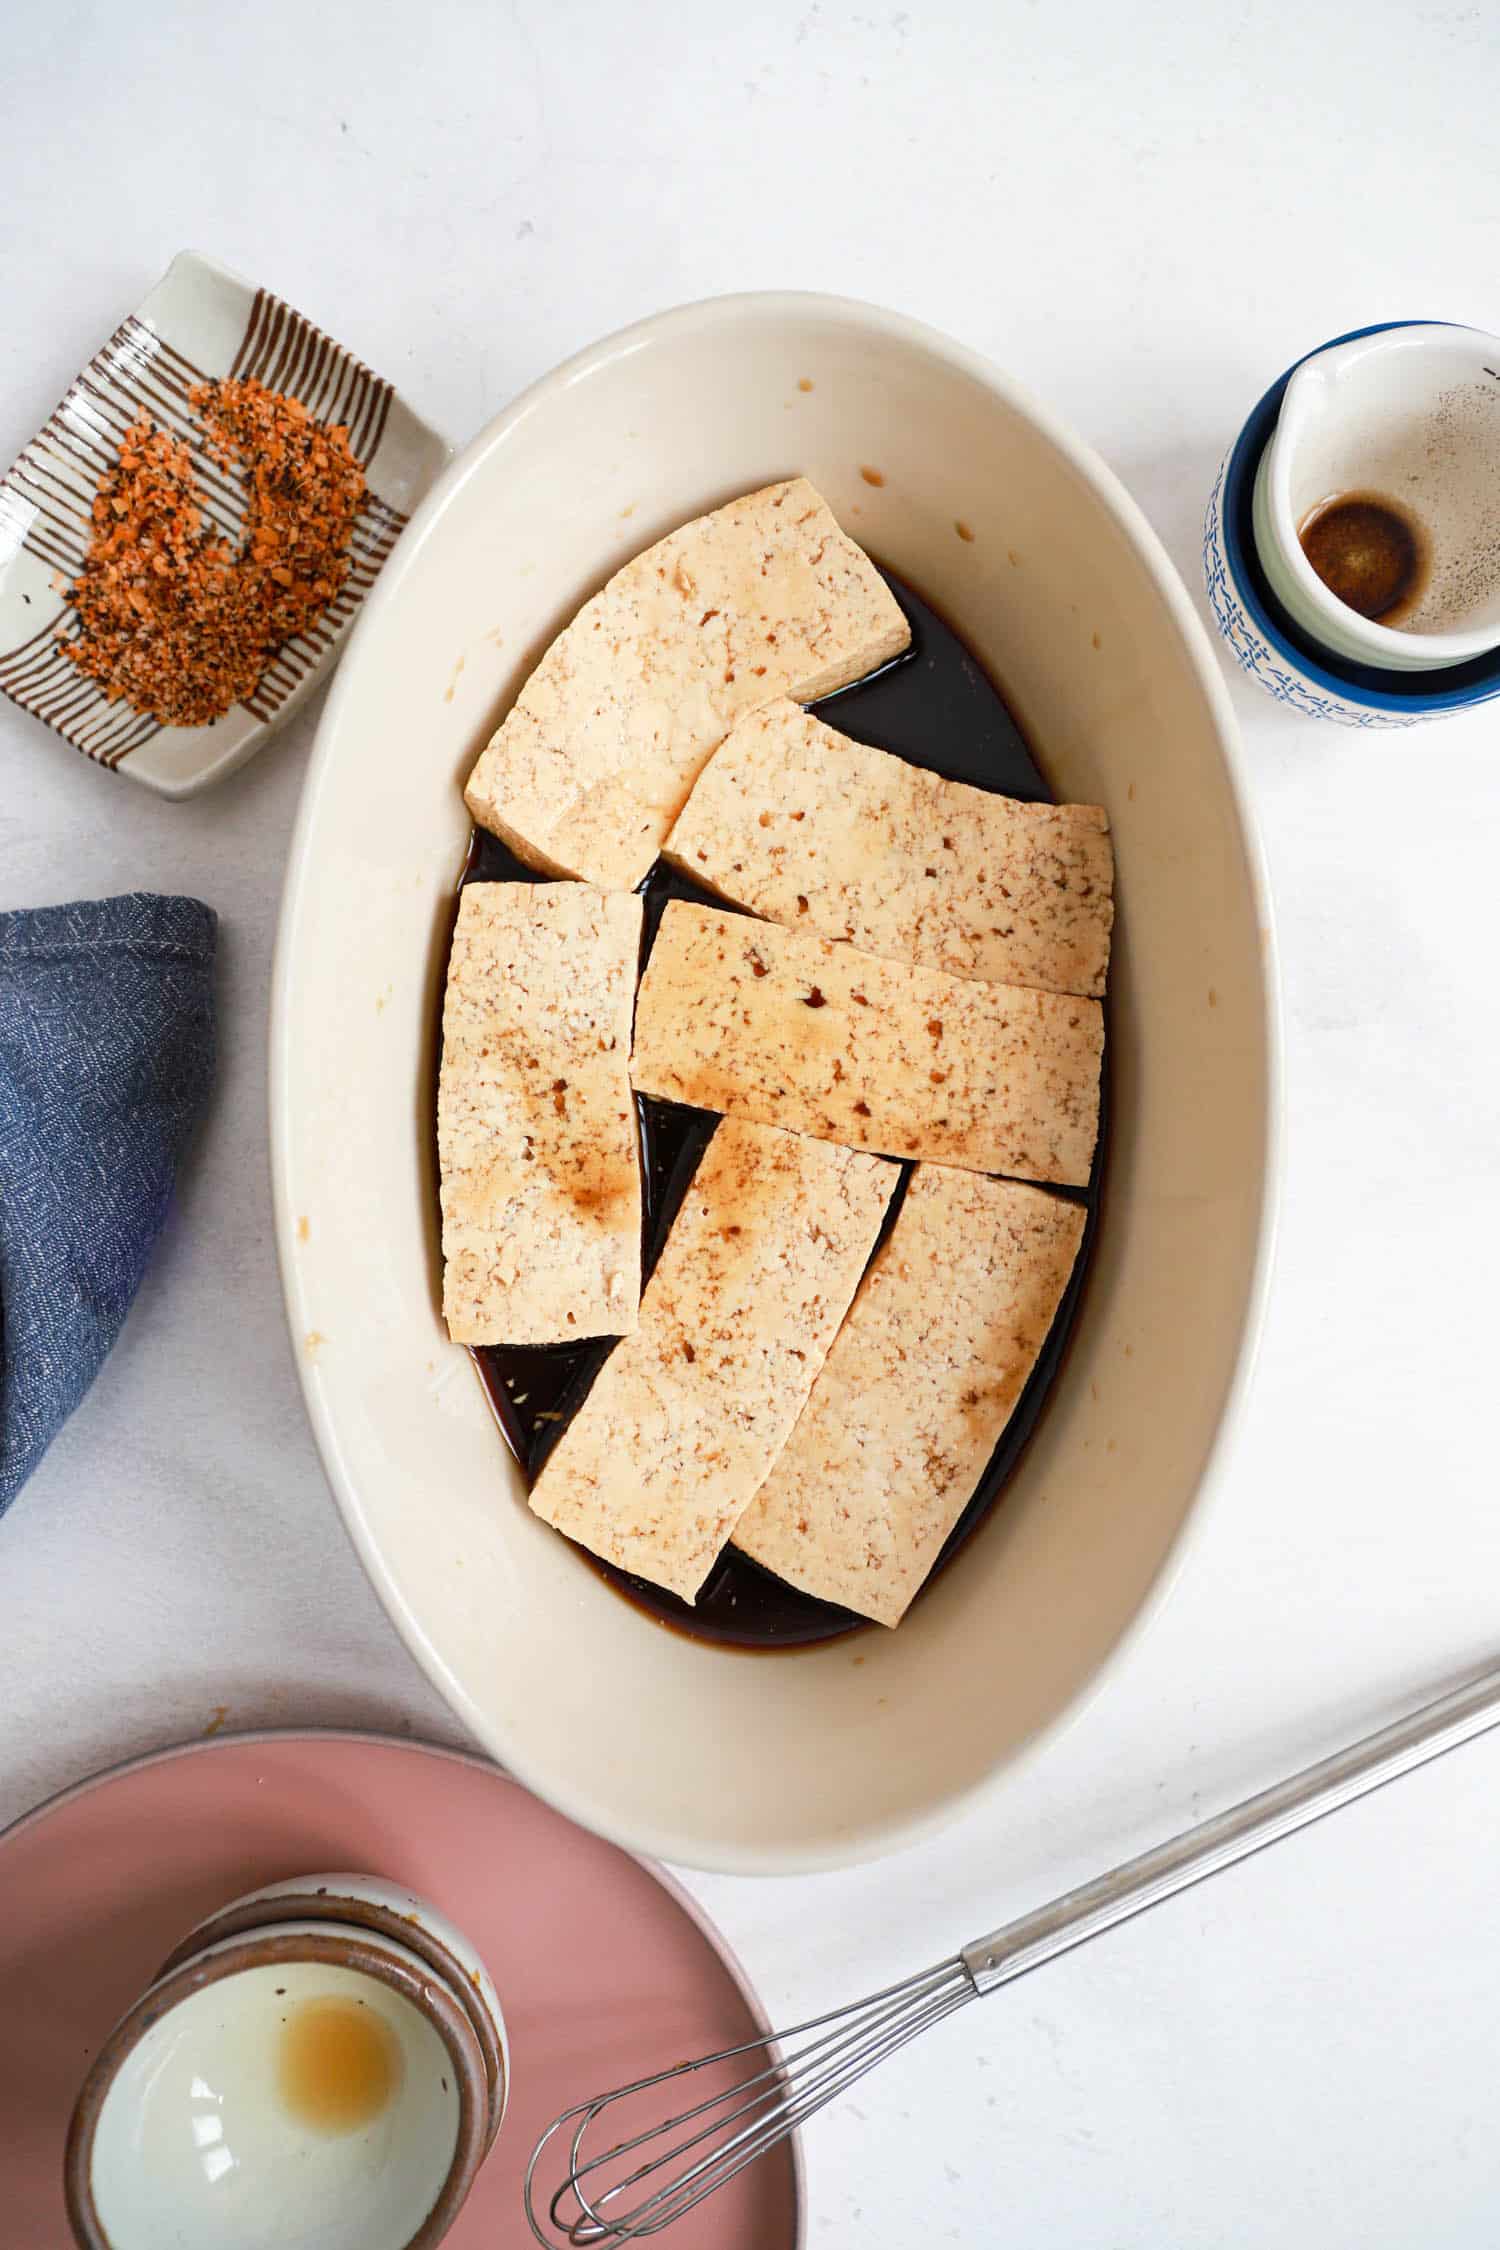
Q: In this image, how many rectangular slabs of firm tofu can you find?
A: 6